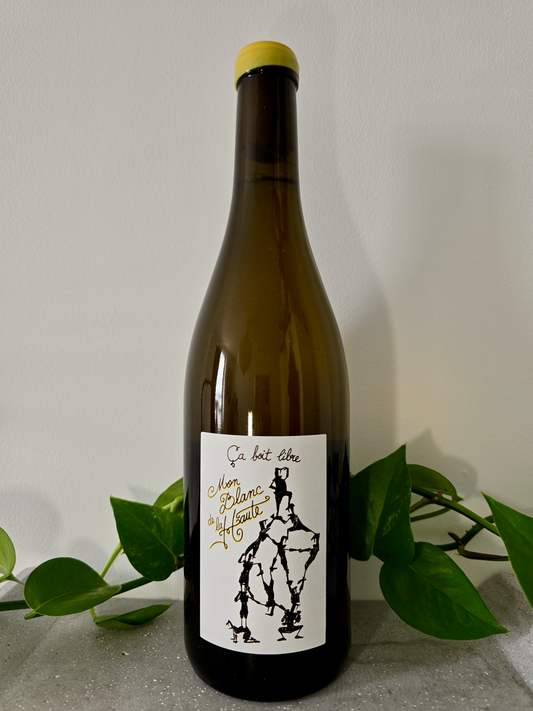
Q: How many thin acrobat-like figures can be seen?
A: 11